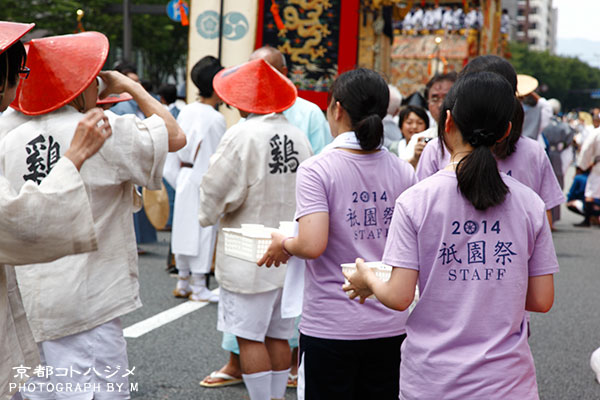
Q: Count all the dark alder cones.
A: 0